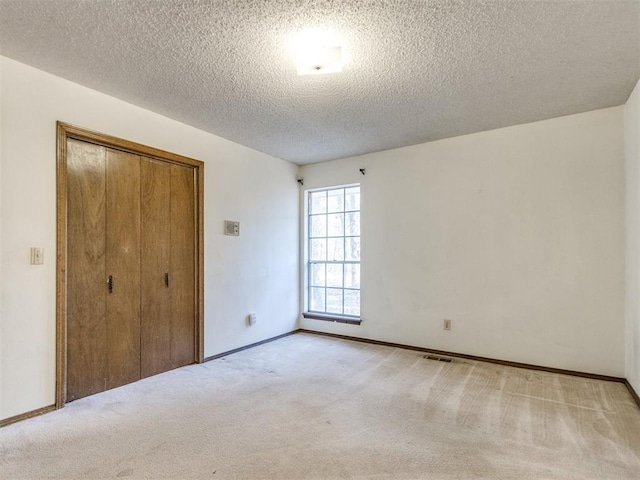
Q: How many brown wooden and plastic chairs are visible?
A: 0